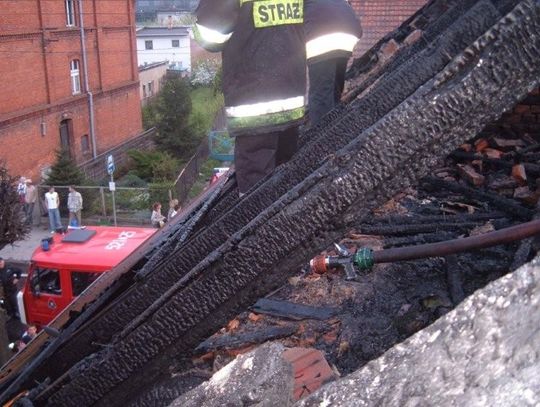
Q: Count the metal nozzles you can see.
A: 1